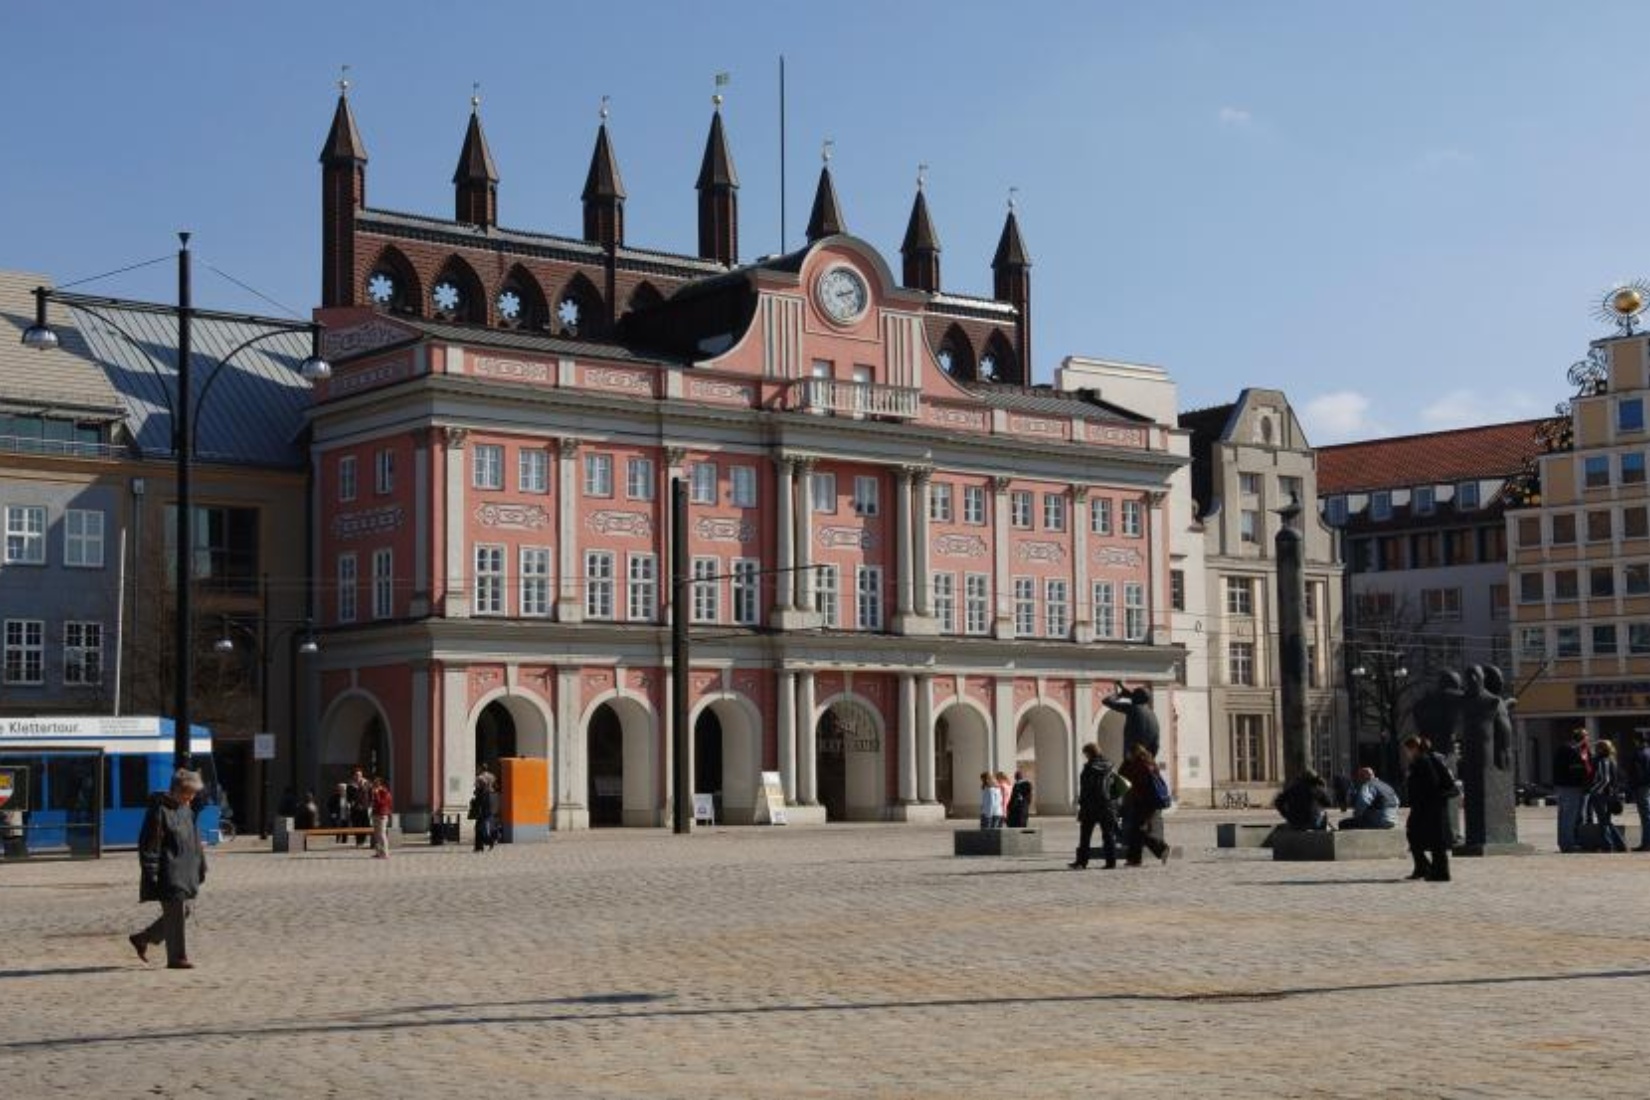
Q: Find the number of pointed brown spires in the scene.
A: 7